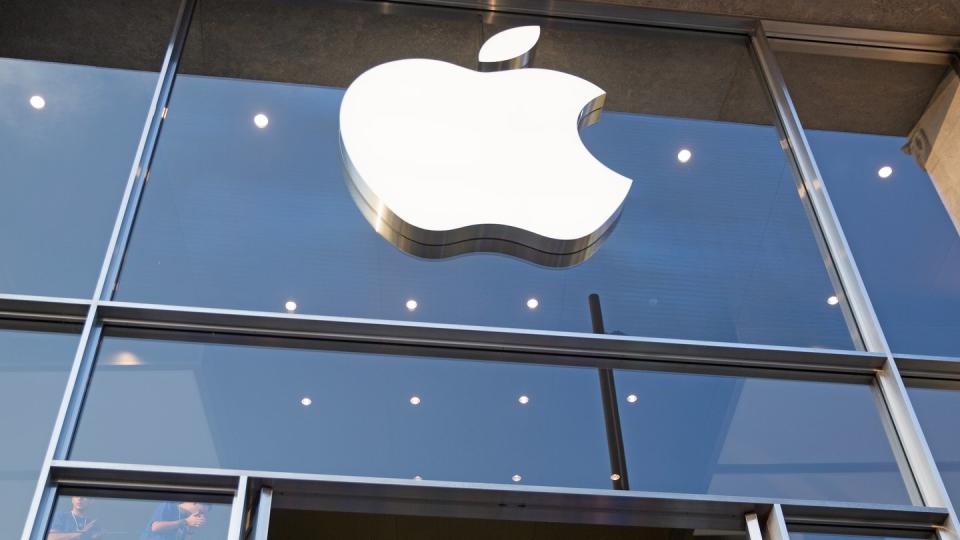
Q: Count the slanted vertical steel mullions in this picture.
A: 2